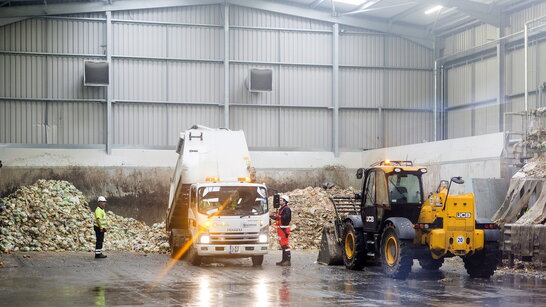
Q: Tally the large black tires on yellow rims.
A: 2